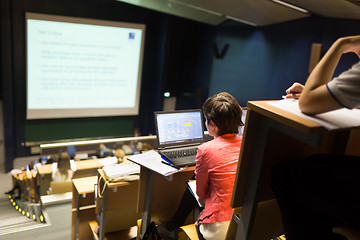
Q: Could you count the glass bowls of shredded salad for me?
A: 0